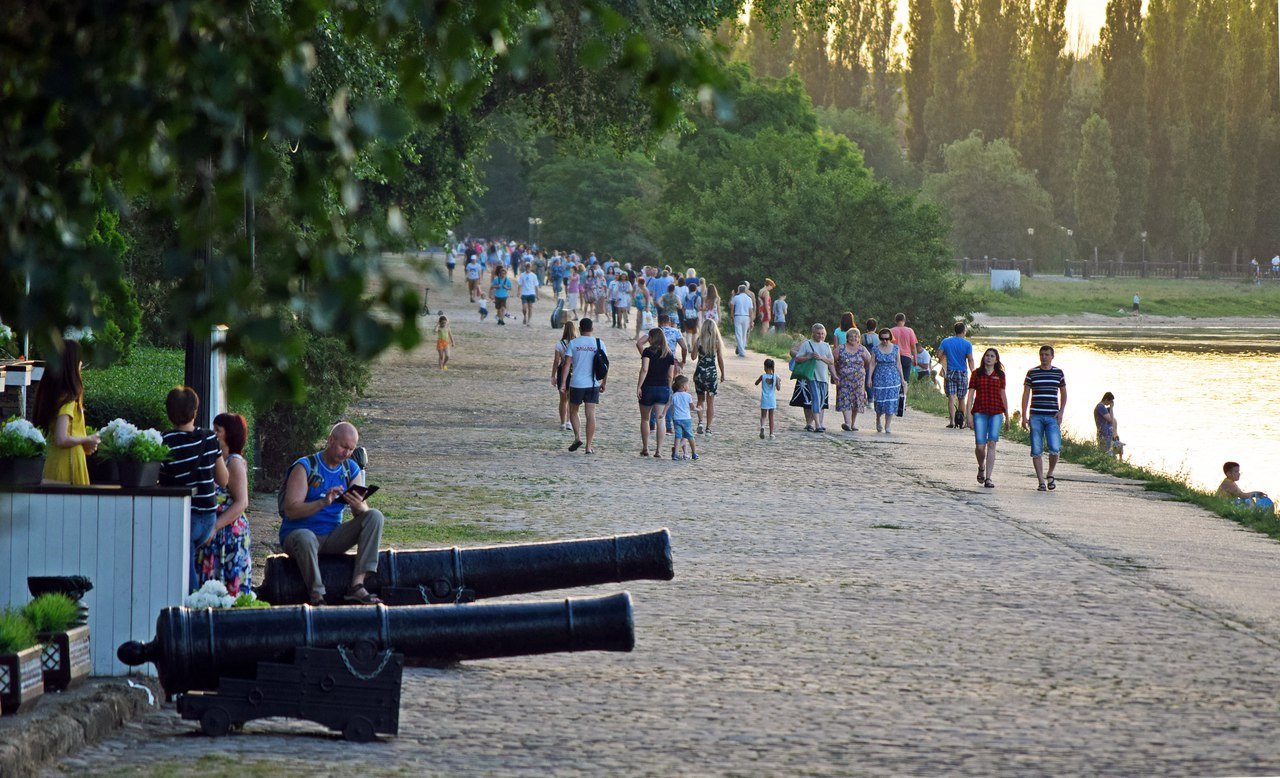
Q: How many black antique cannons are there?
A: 2